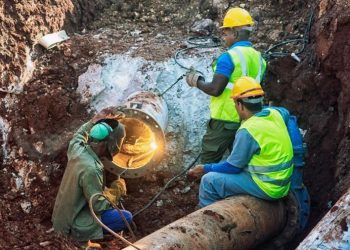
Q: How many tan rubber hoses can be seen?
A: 1